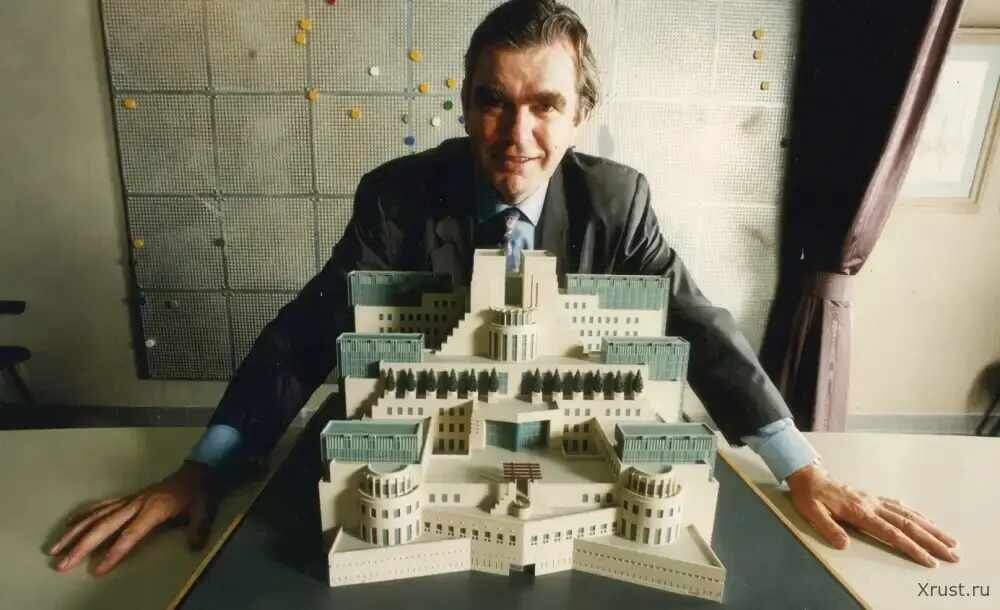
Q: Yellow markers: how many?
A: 12